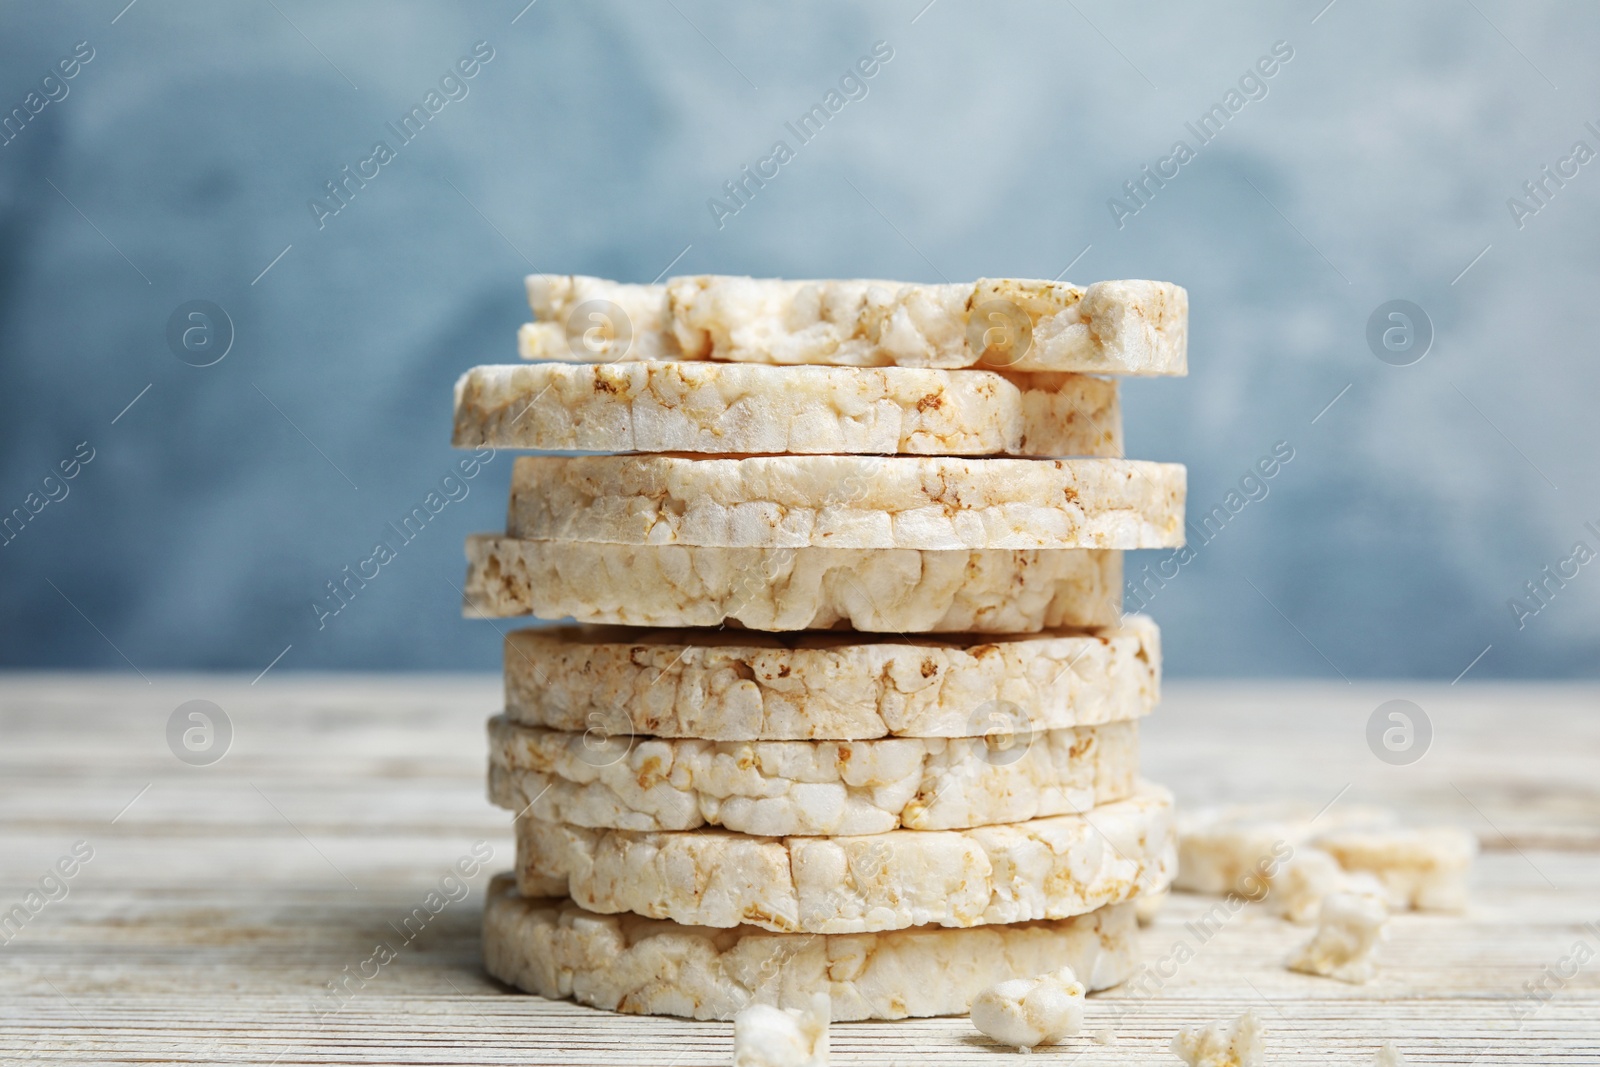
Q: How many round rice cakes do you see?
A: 8